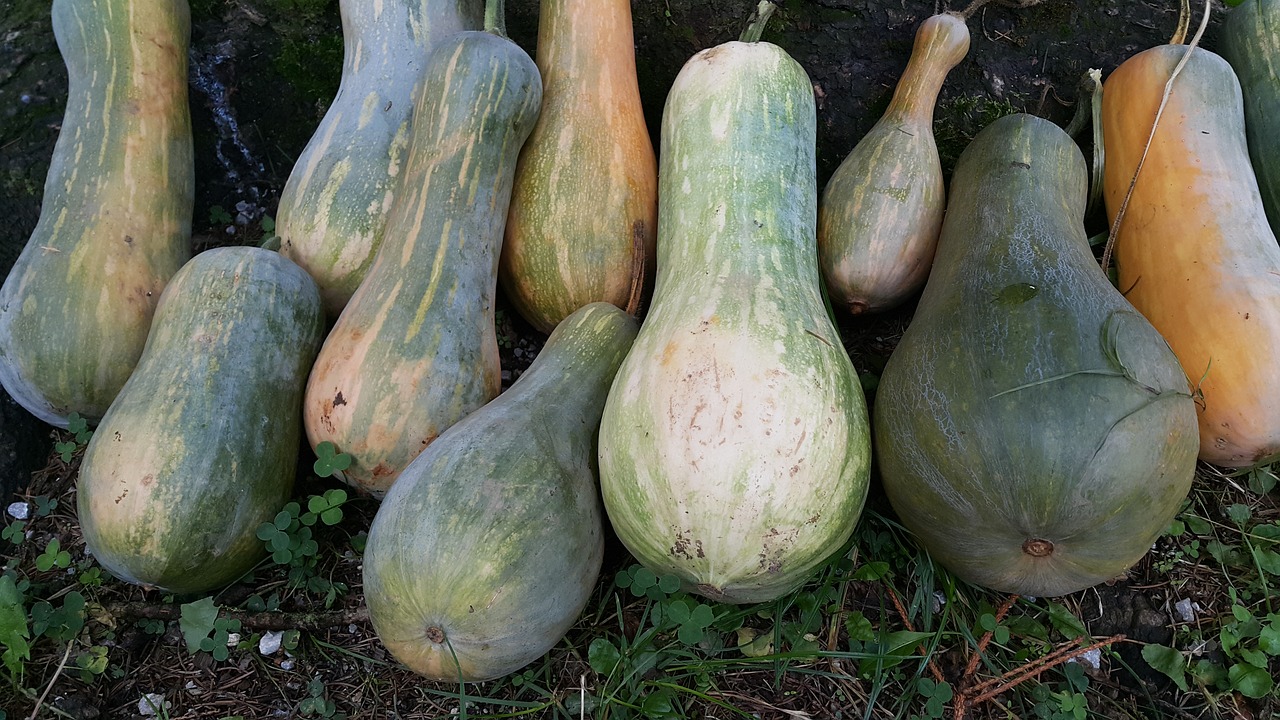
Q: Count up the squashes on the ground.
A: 11